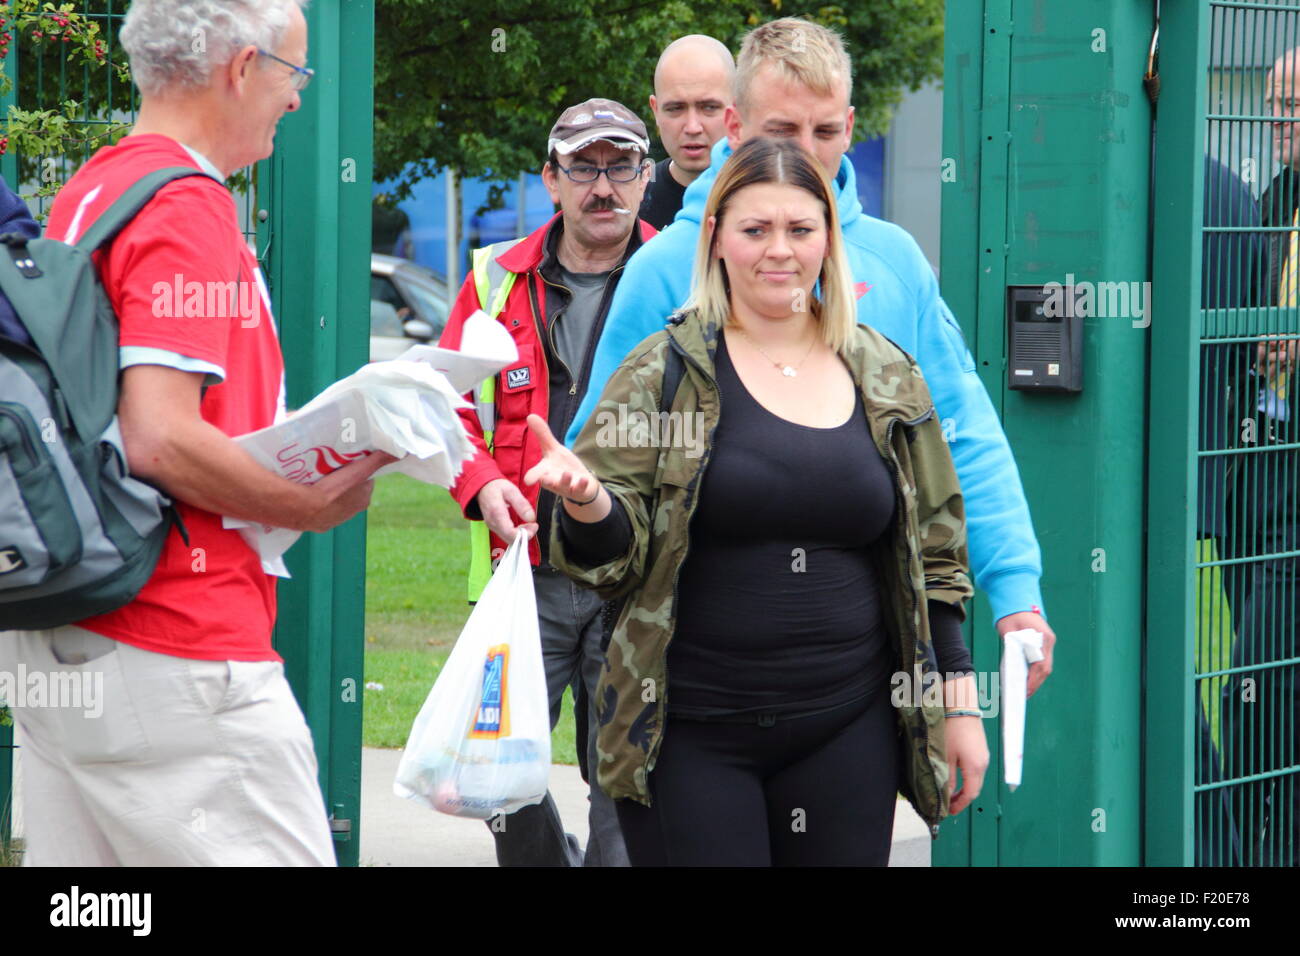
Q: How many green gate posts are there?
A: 2